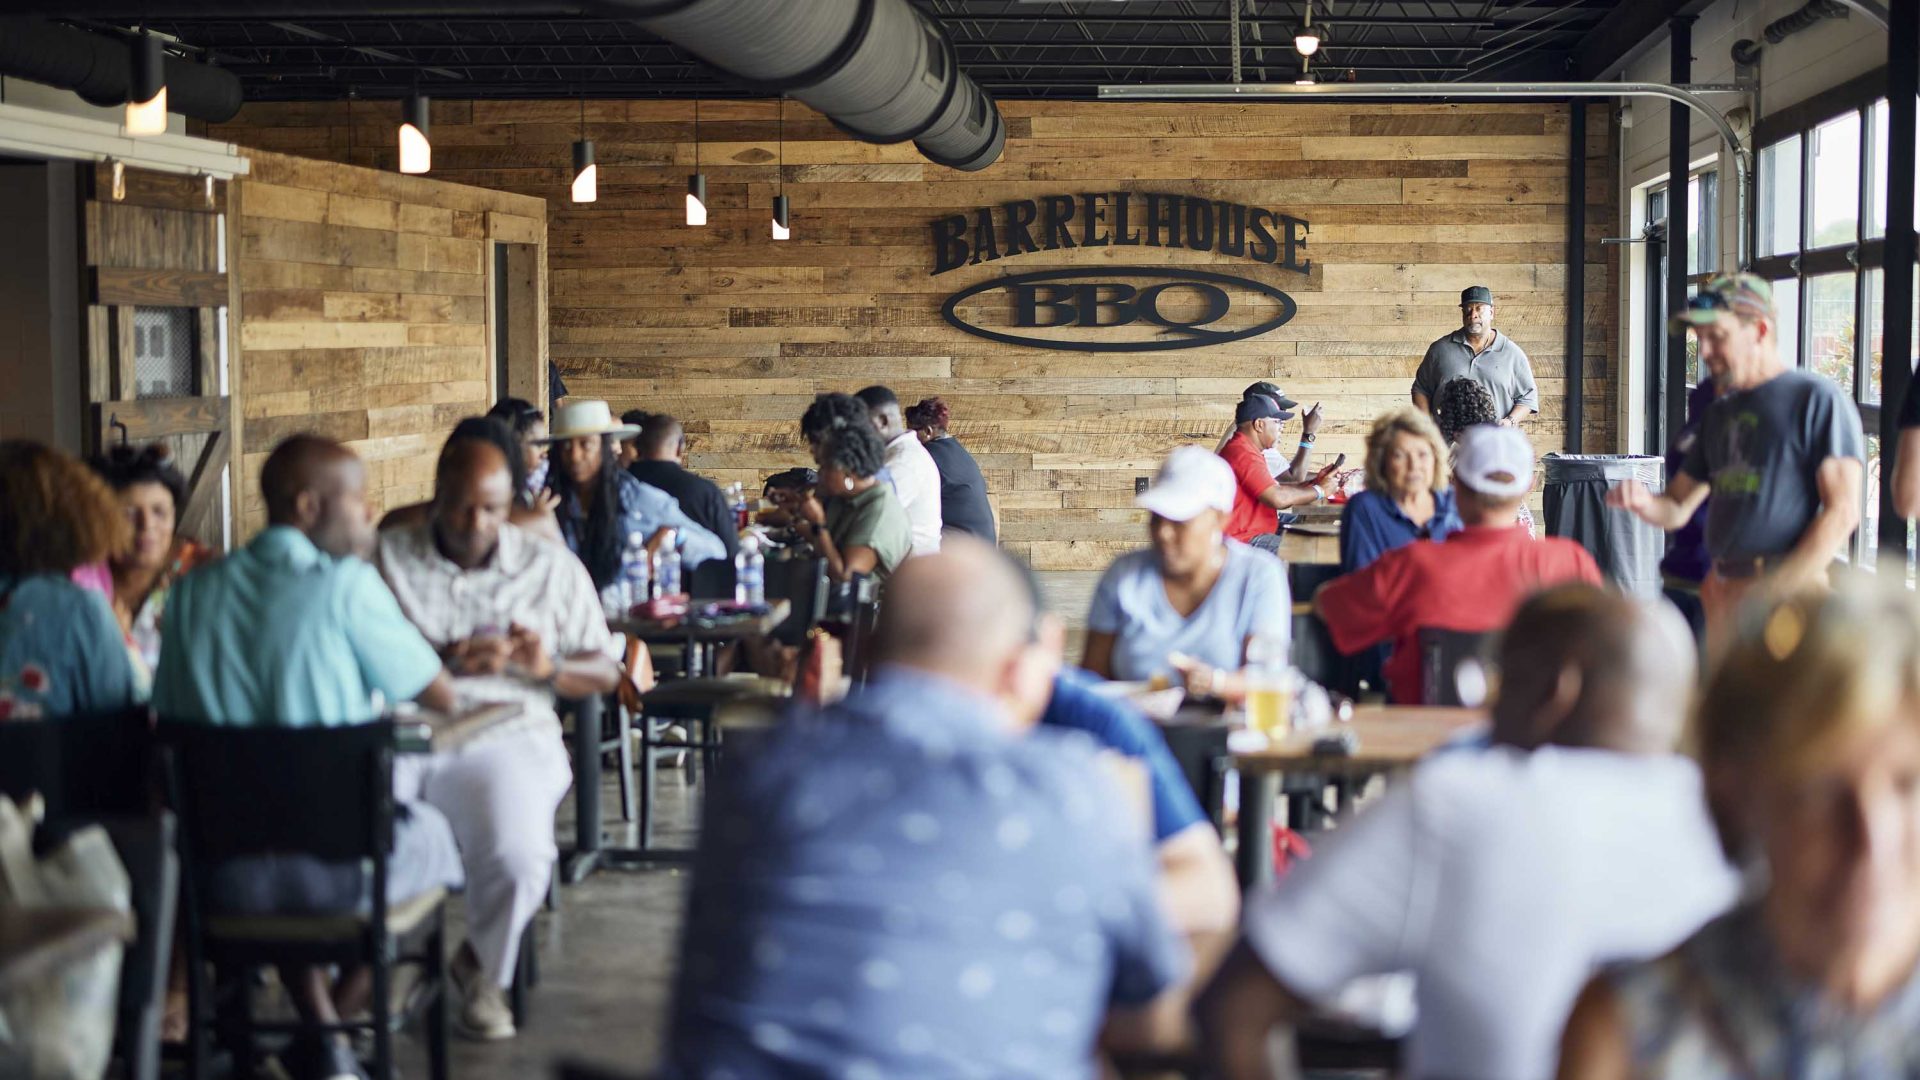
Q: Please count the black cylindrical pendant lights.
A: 5